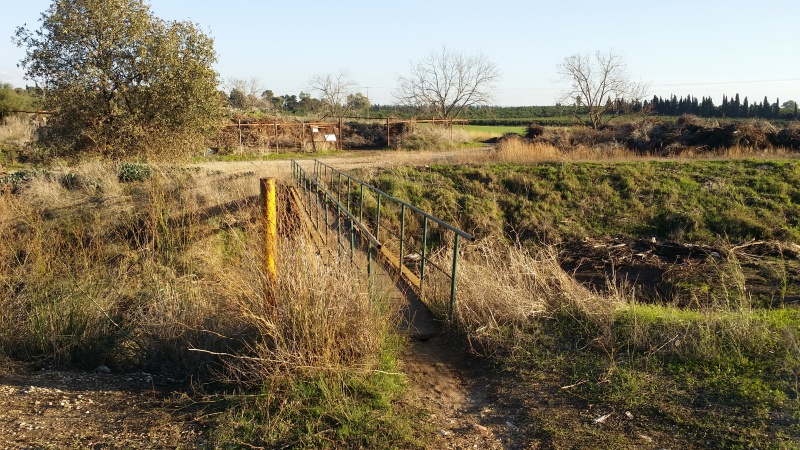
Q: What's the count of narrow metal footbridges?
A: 1